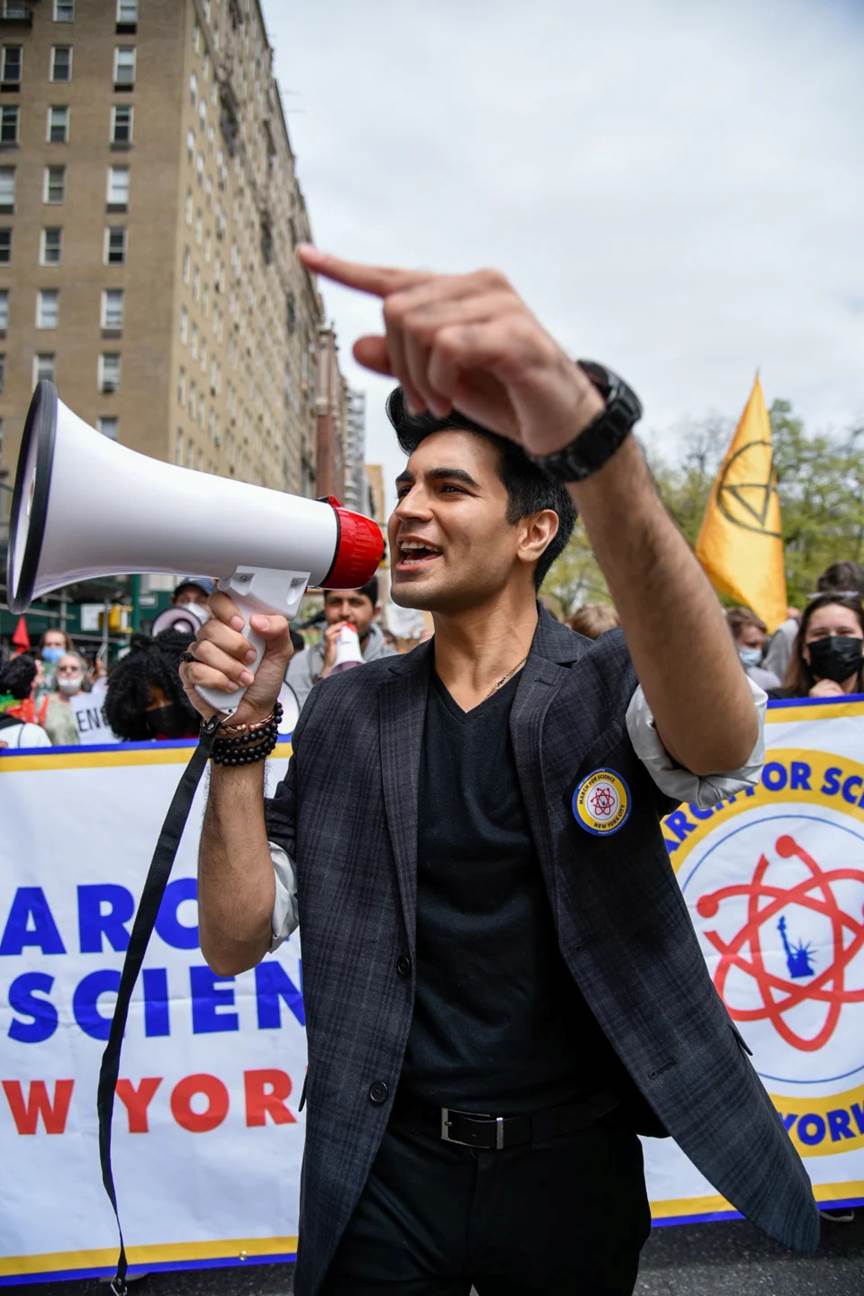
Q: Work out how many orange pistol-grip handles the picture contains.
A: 0